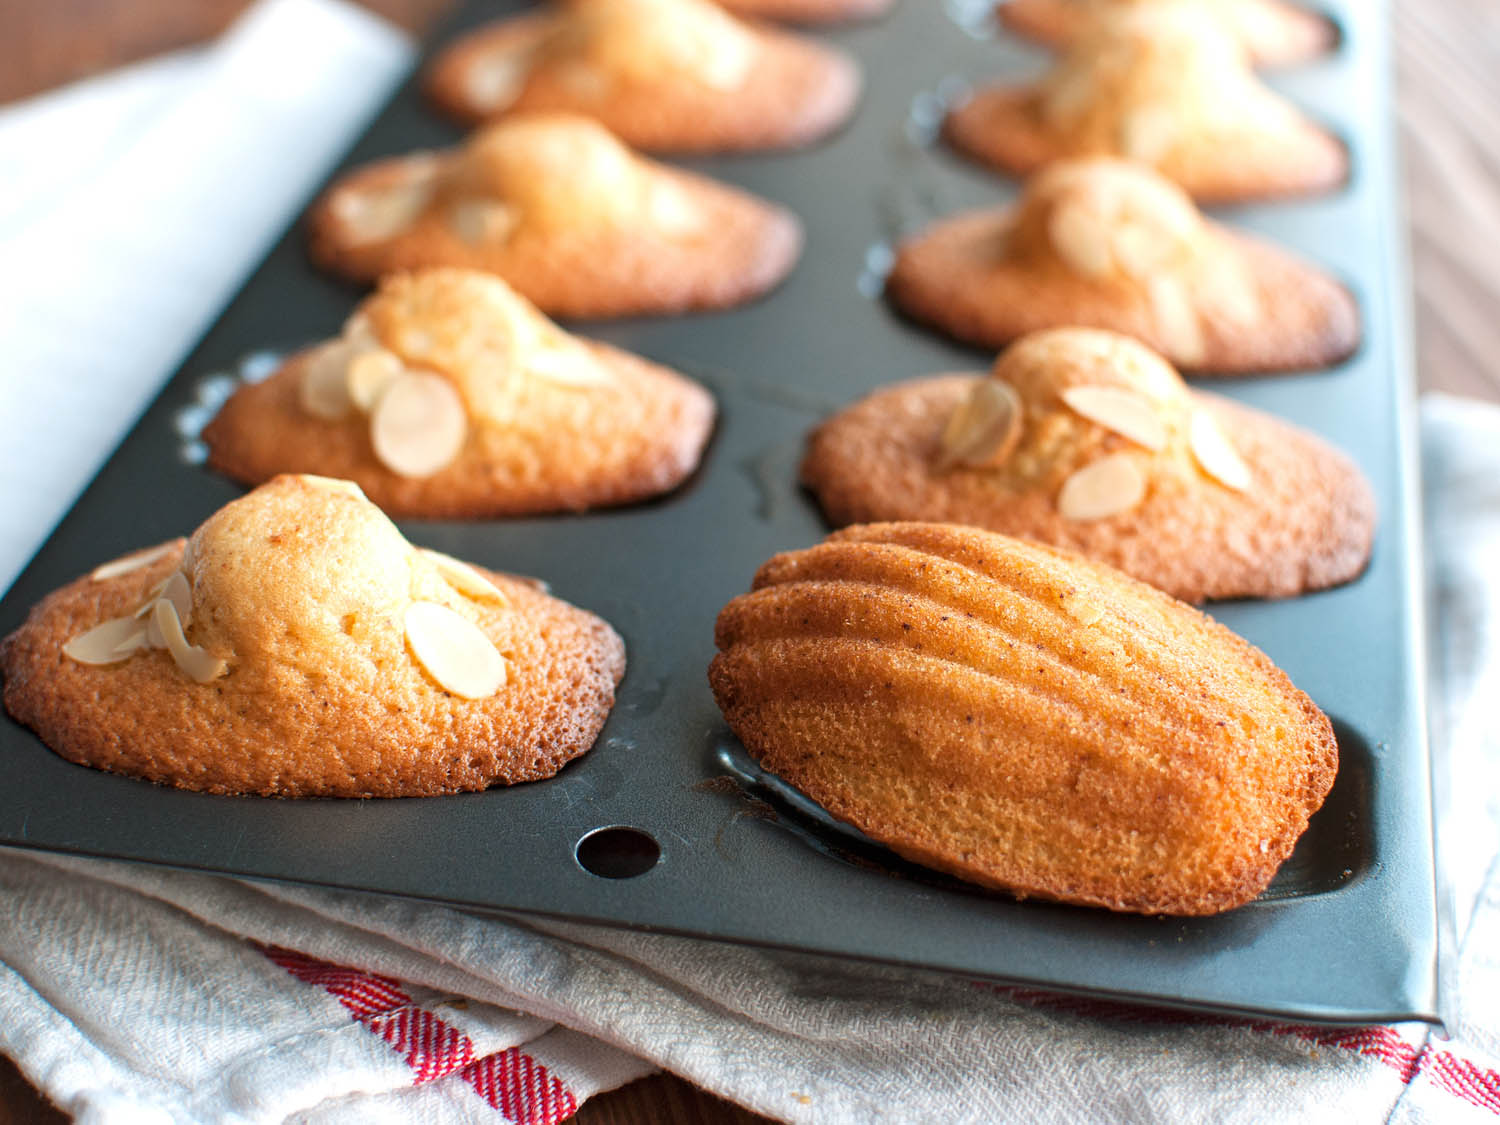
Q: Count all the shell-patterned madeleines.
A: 1